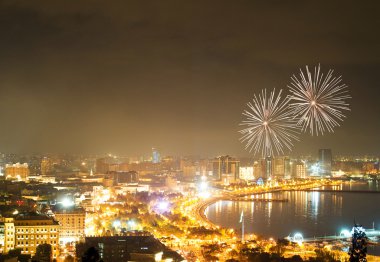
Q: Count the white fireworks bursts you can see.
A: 2